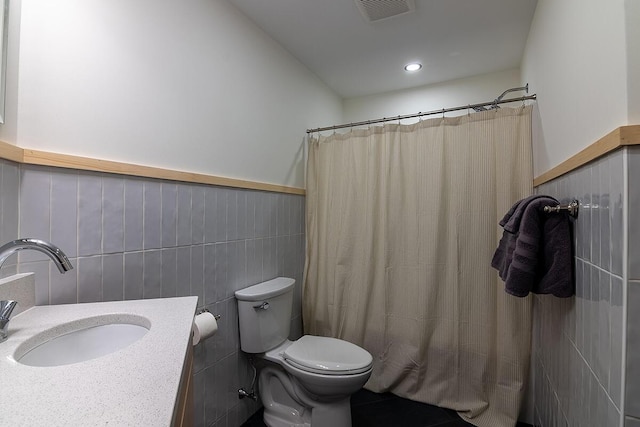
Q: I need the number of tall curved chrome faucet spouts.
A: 1